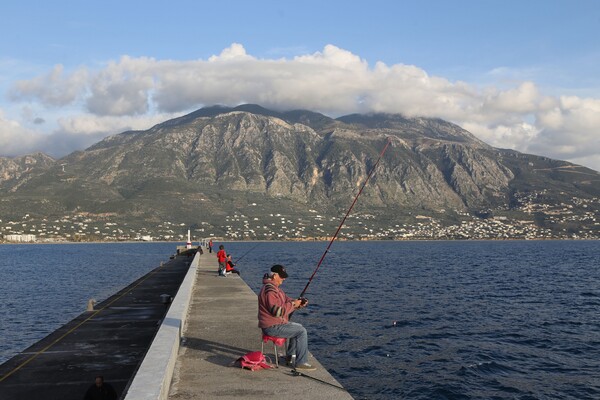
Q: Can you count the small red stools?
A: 1